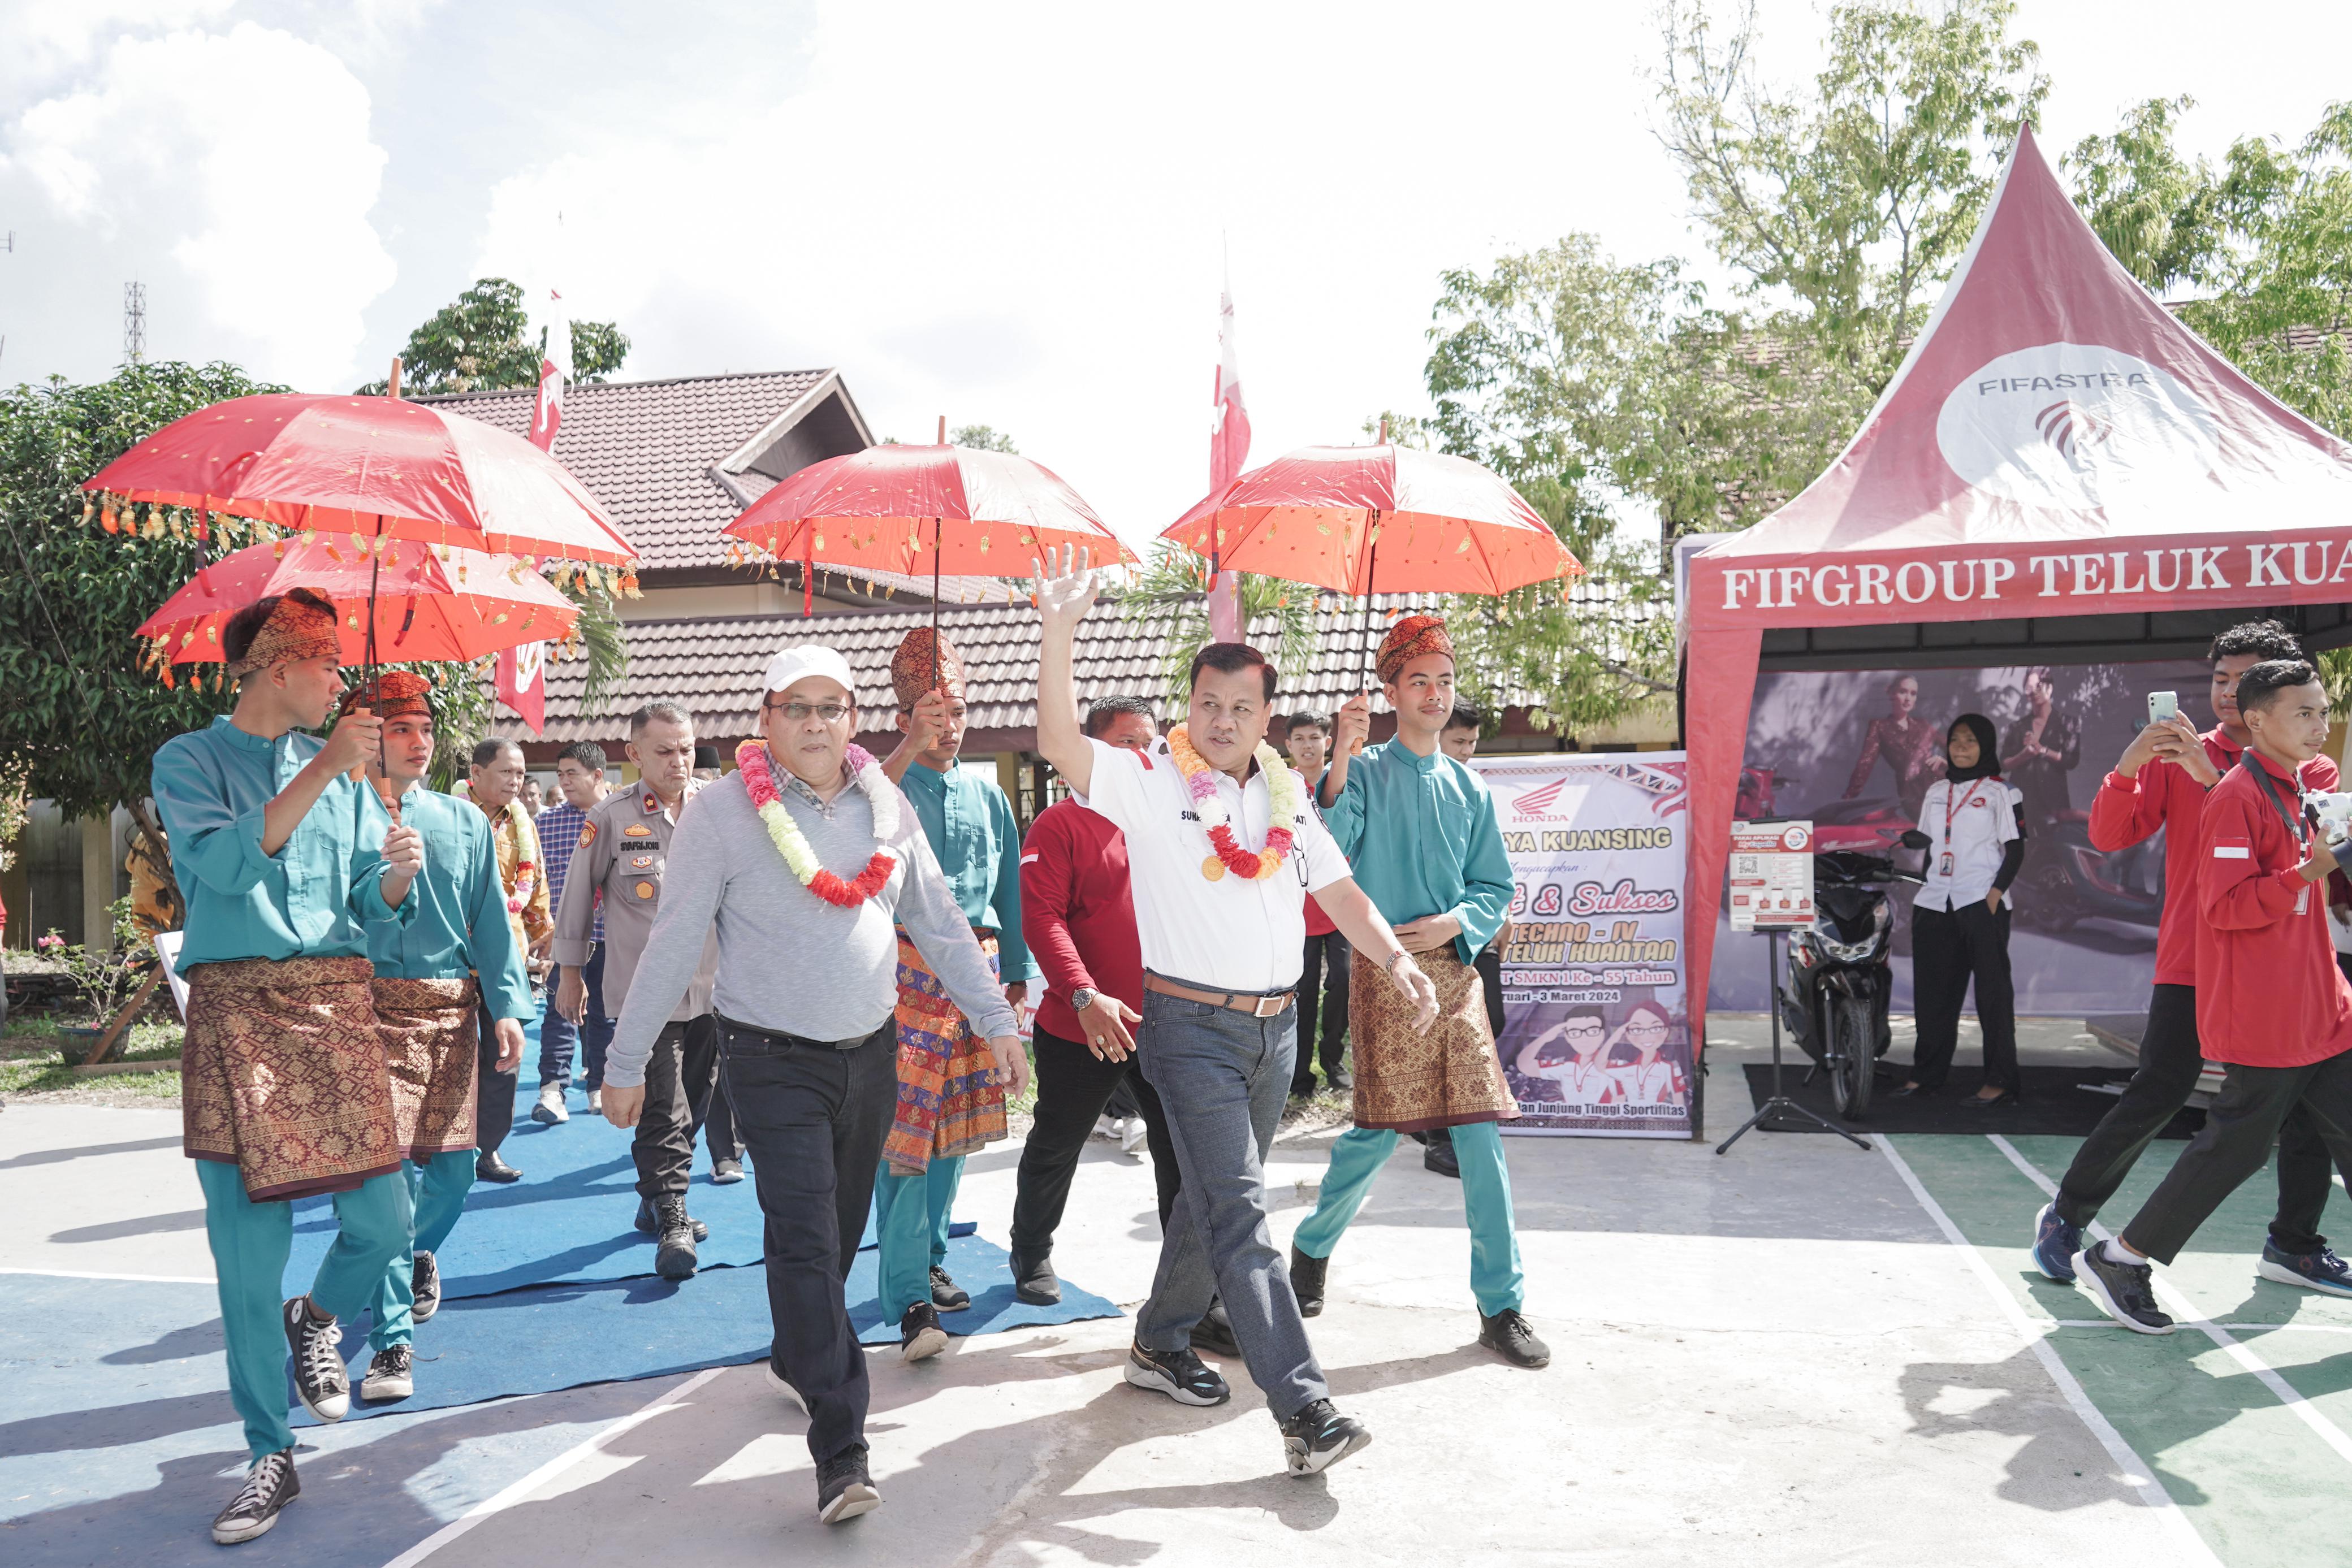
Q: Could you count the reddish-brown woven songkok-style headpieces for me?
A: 4